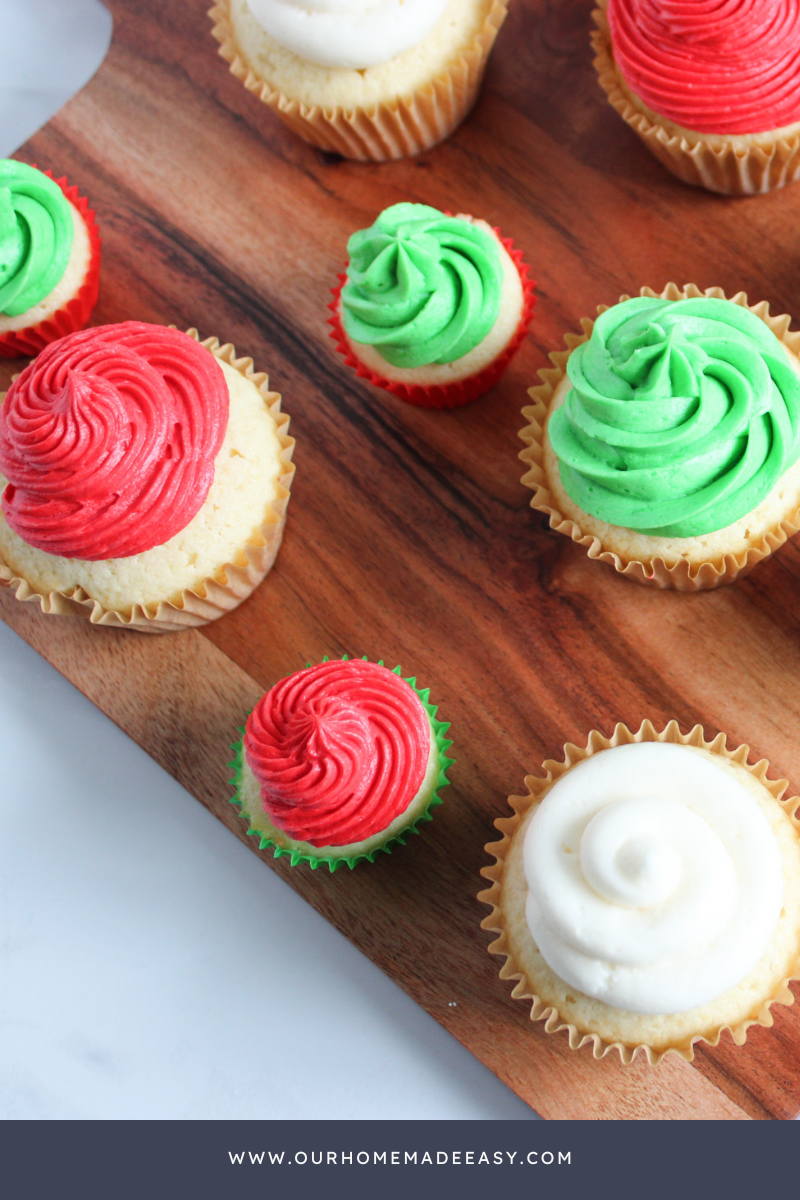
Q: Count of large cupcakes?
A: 5